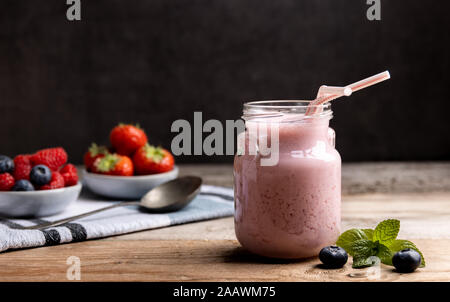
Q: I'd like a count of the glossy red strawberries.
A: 4